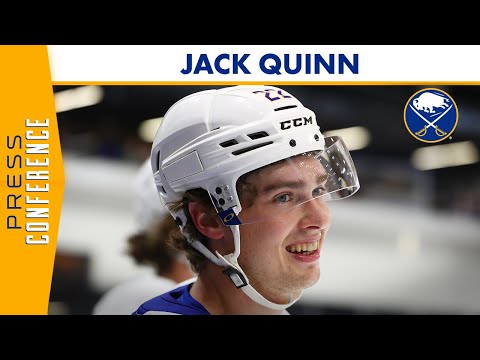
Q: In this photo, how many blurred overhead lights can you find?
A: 4